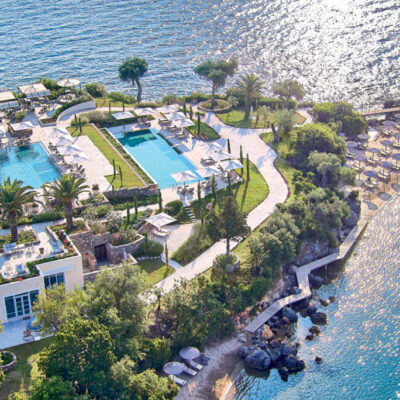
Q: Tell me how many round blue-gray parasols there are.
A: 13